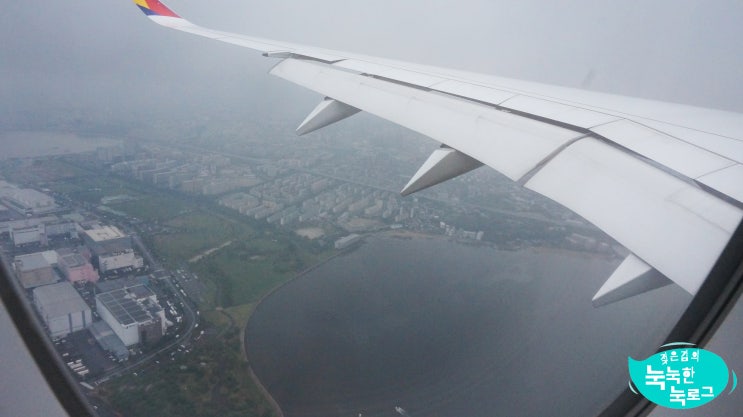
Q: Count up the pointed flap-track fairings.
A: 3